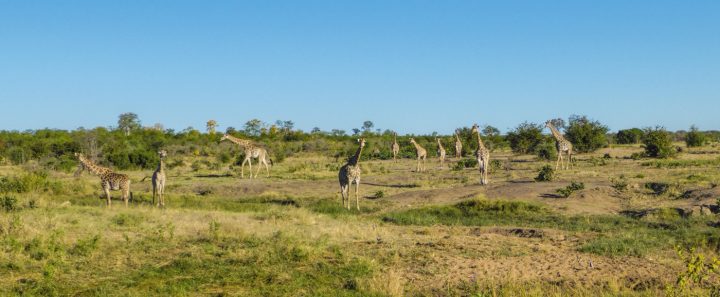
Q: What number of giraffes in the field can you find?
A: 10